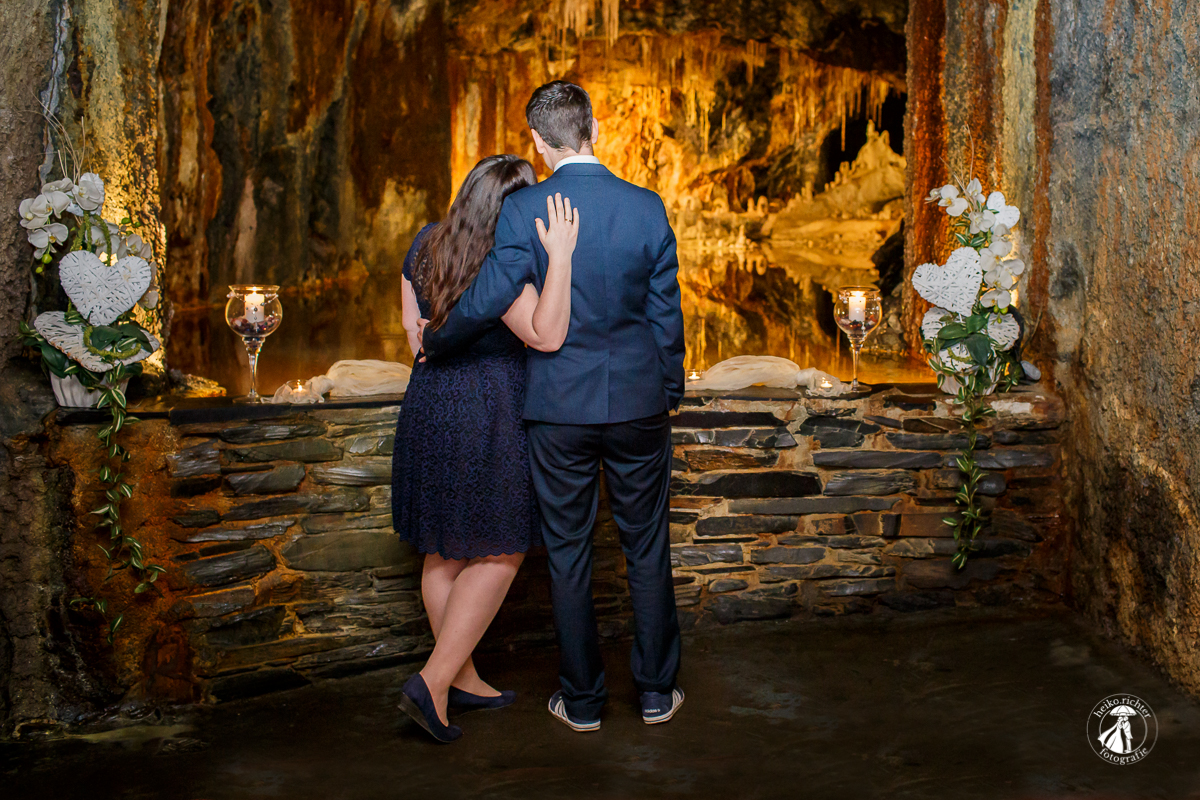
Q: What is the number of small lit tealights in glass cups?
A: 3